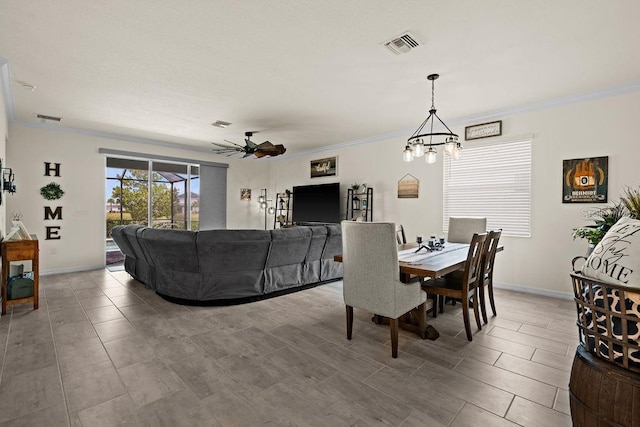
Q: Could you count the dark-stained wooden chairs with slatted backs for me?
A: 3